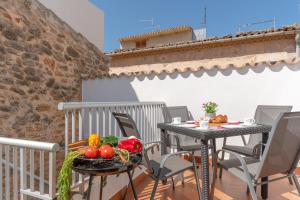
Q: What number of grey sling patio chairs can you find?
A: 4